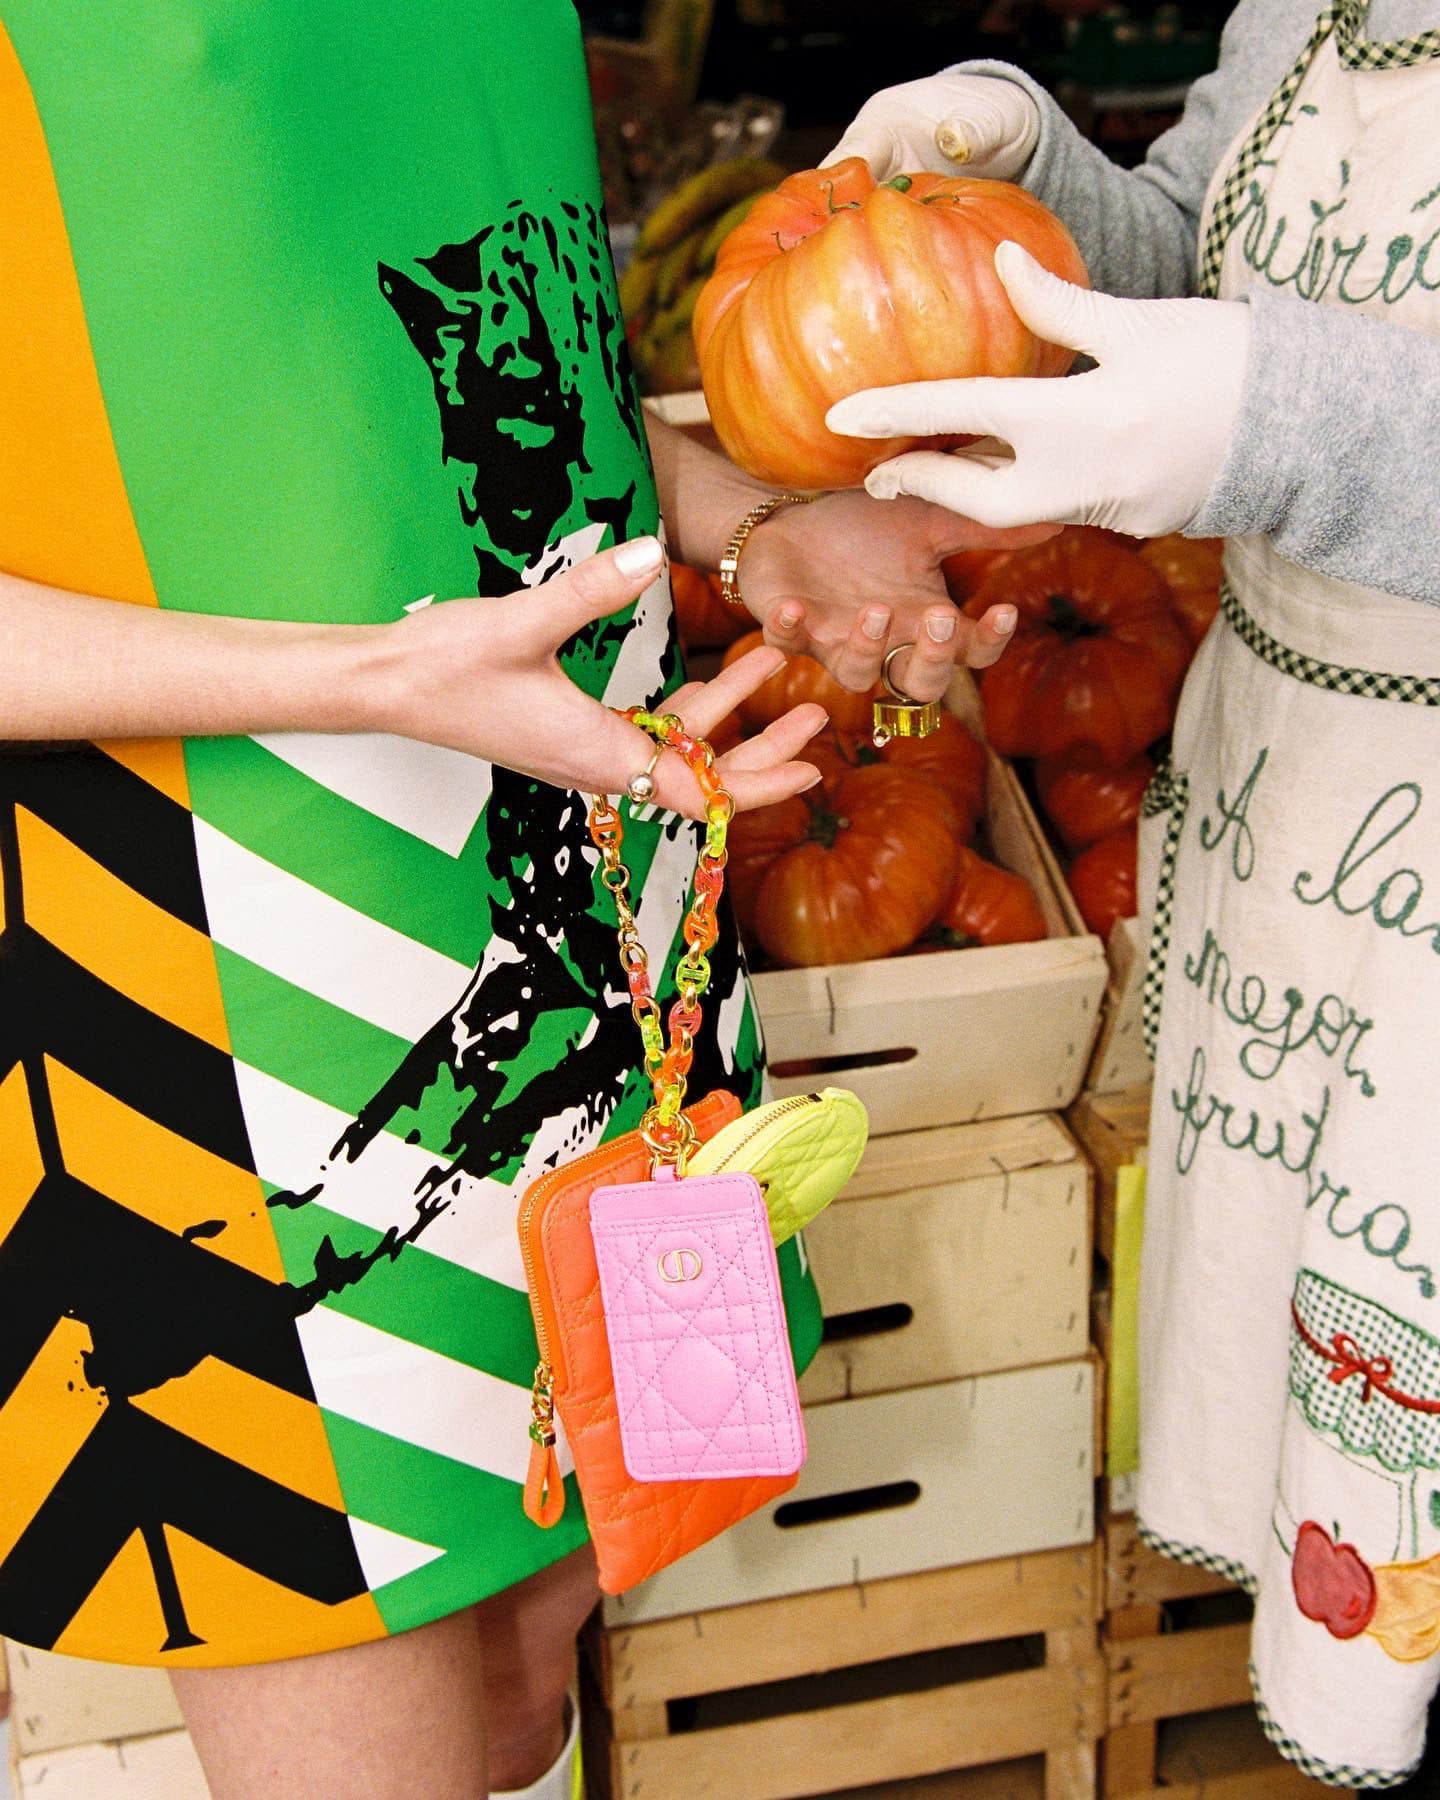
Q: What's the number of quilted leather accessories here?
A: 3